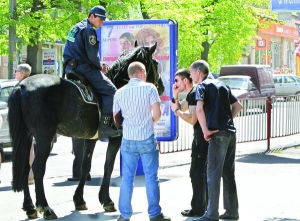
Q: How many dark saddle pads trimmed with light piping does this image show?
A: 1